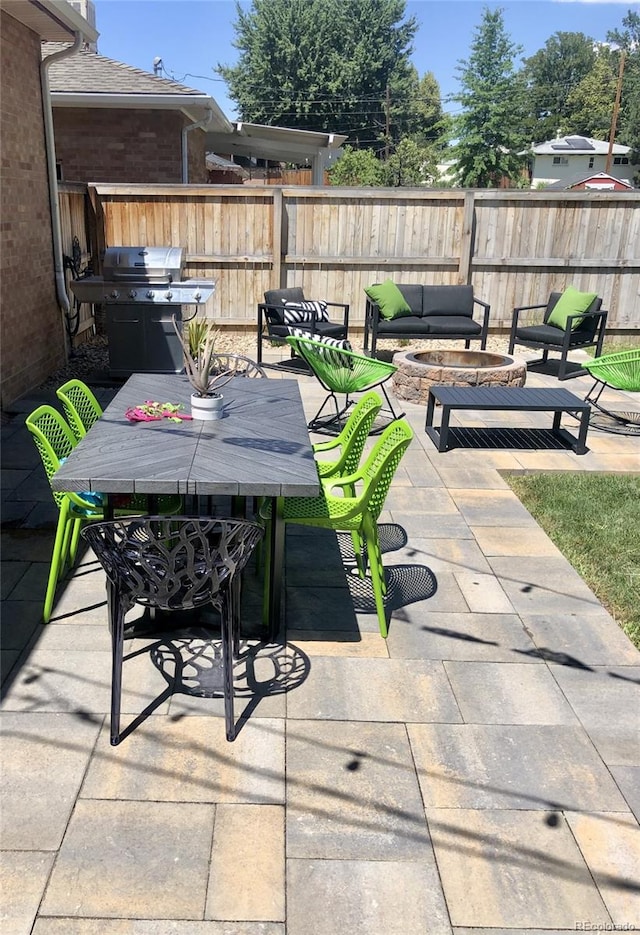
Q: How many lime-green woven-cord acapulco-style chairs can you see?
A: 2